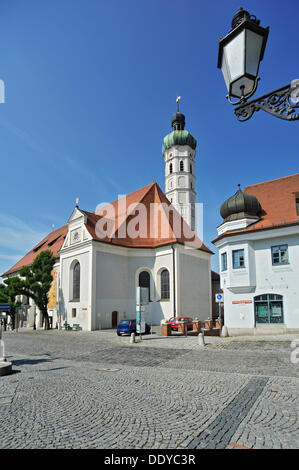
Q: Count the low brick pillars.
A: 5